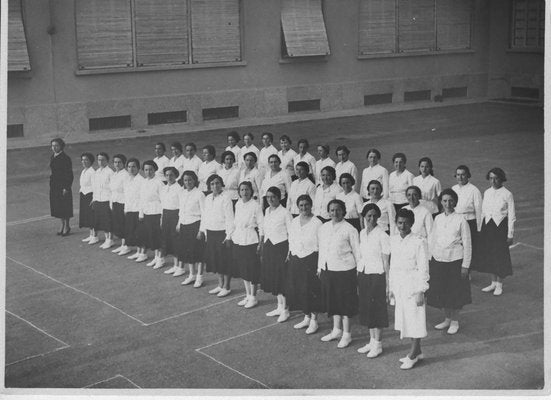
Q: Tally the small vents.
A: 9